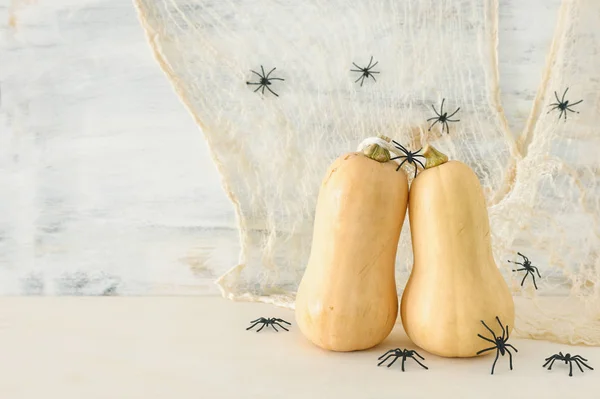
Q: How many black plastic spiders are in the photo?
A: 10